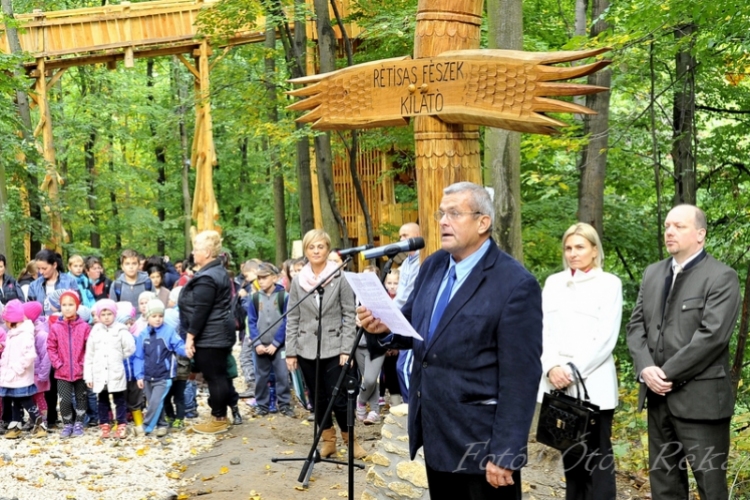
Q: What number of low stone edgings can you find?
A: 1